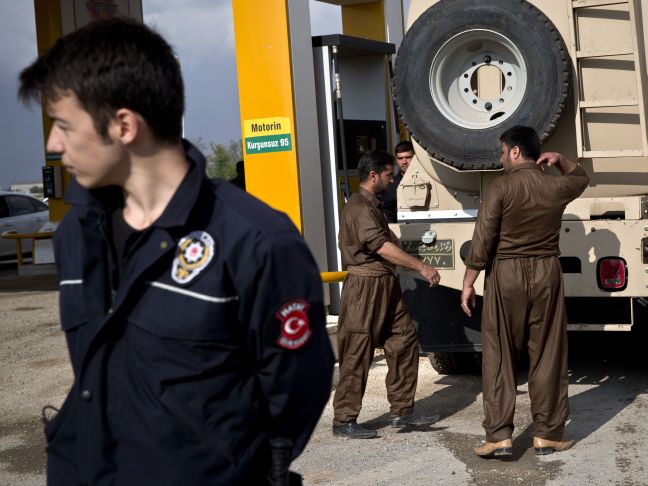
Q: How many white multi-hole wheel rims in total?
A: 1